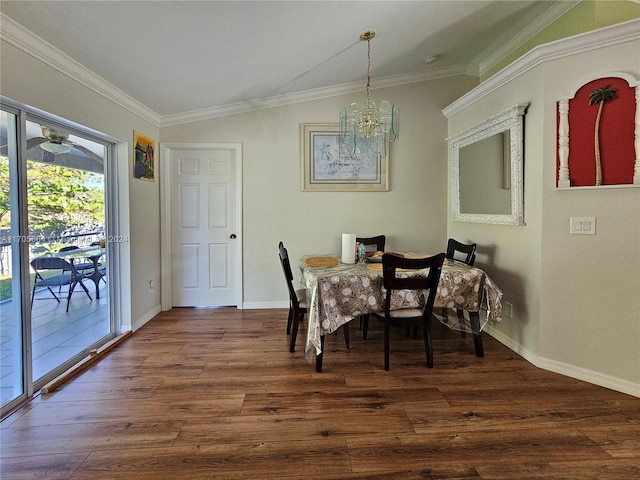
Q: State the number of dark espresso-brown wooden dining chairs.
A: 4